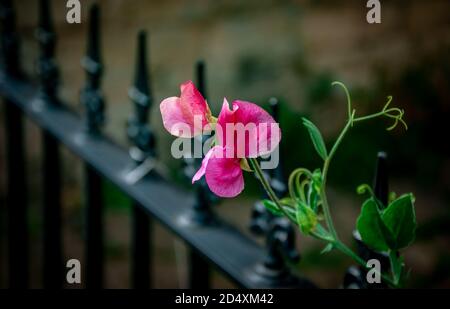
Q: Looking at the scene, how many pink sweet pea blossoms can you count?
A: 2